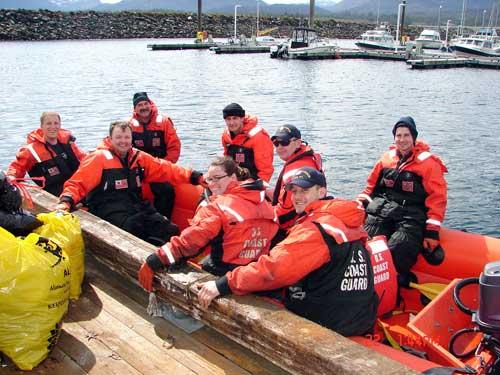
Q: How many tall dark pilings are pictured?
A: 3